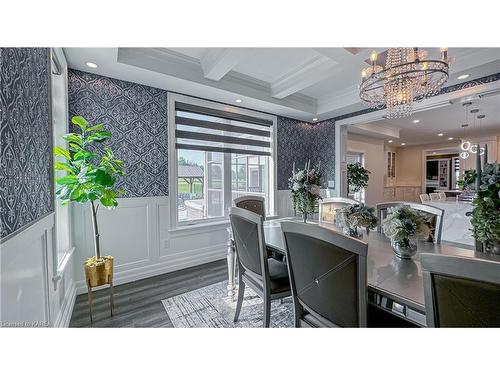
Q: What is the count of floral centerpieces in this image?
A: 4